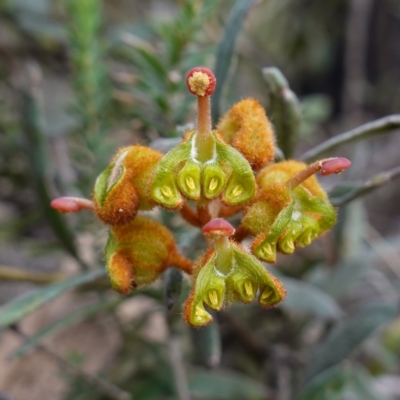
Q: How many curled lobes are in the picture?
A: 12